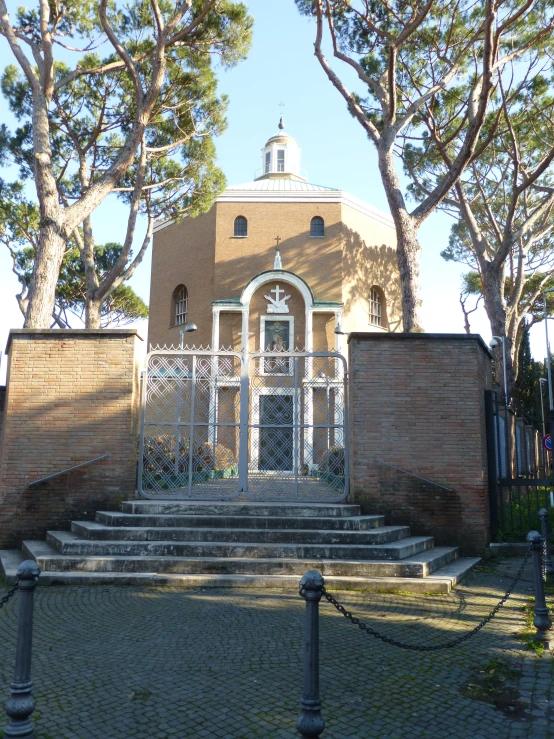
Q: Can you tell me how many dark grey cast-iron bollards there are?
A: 4